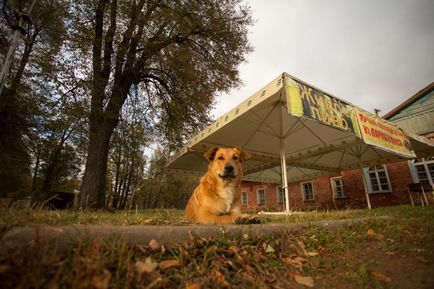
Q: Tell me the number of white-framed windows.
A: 7